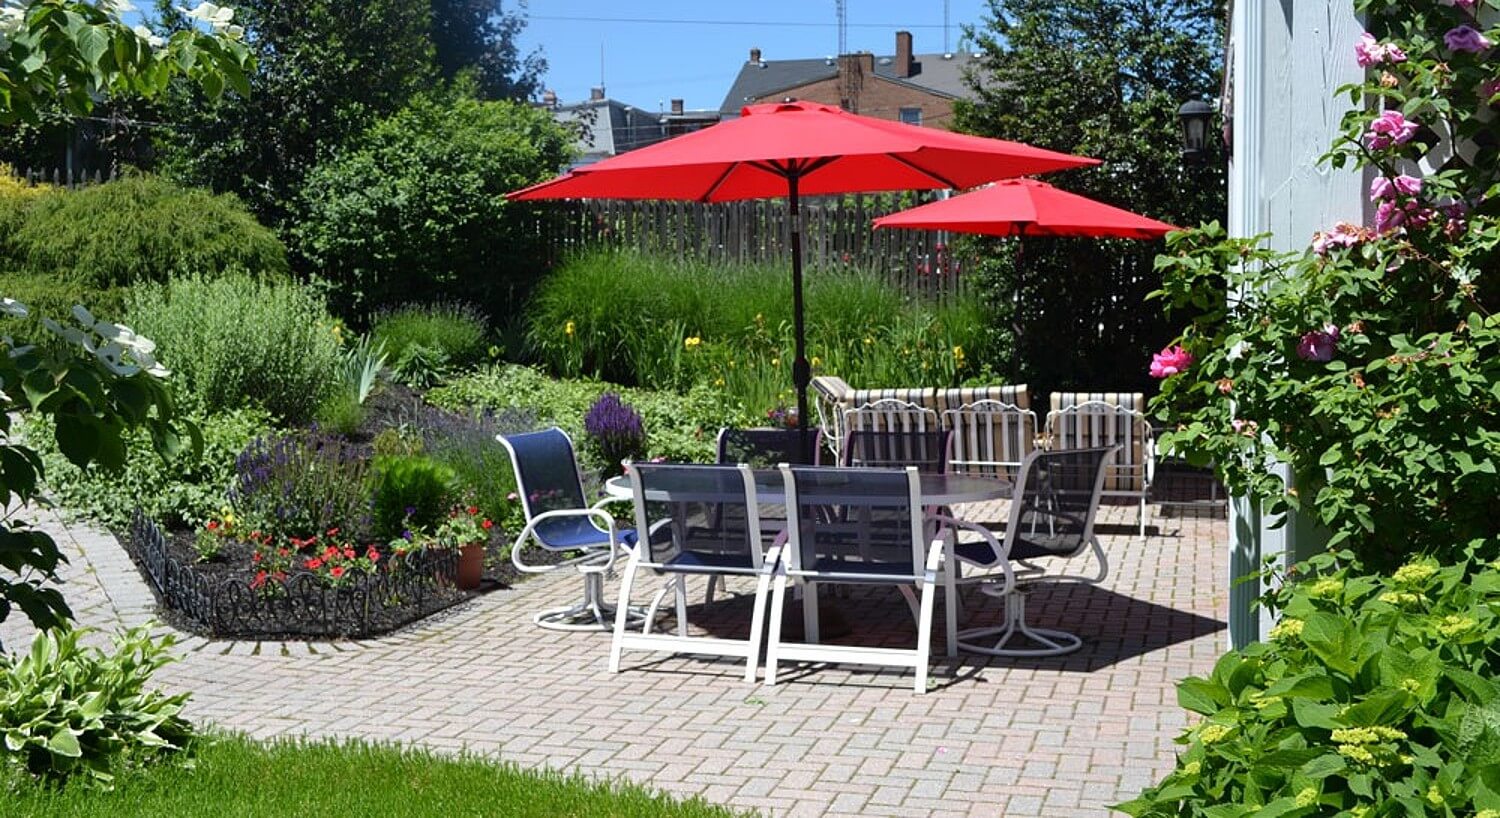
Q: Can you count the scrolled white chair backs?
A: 3